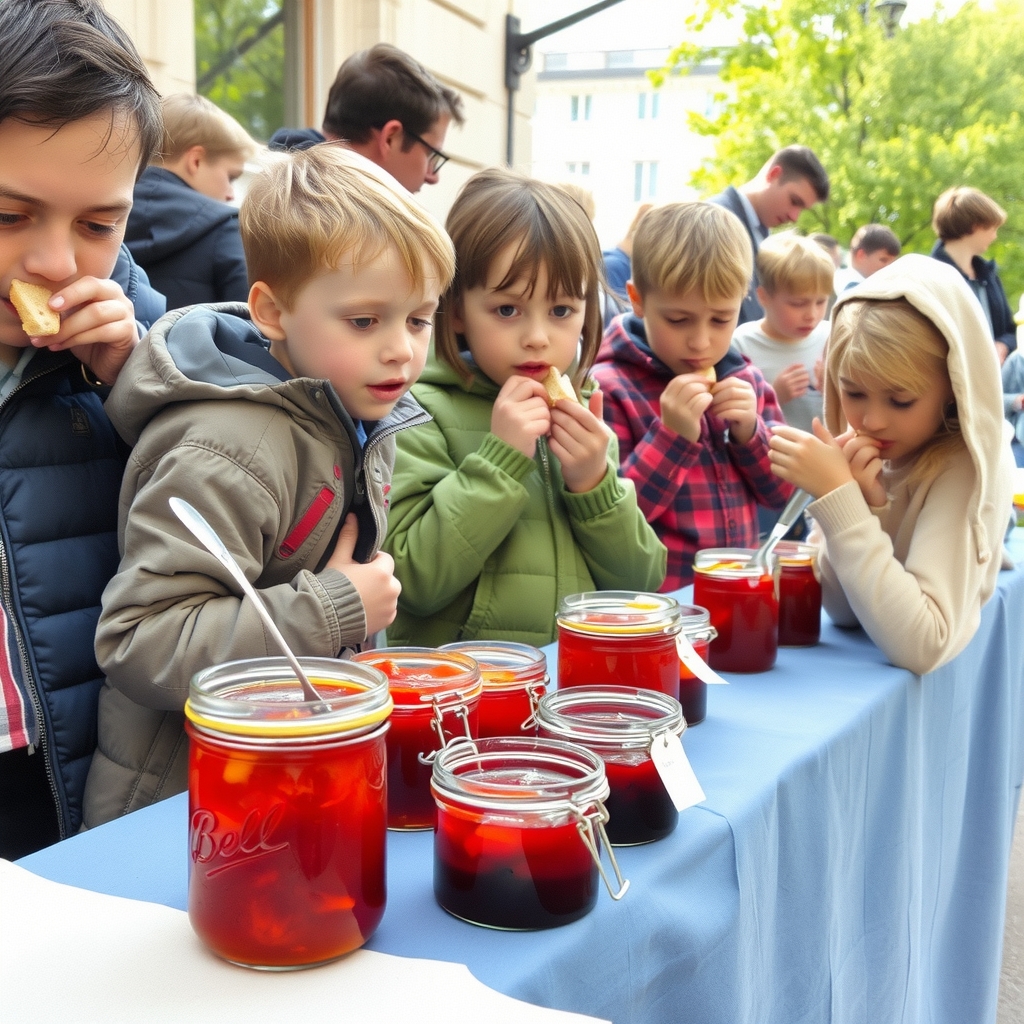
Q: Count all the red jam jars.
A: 9